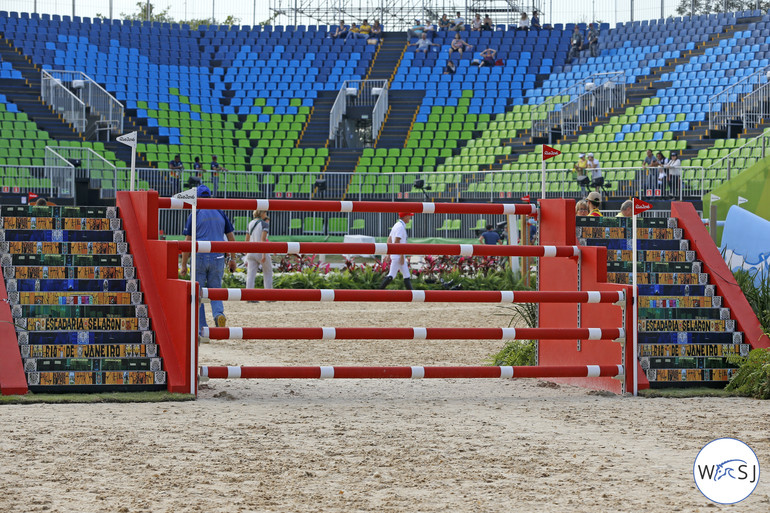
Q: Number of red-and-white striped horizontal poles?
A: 5